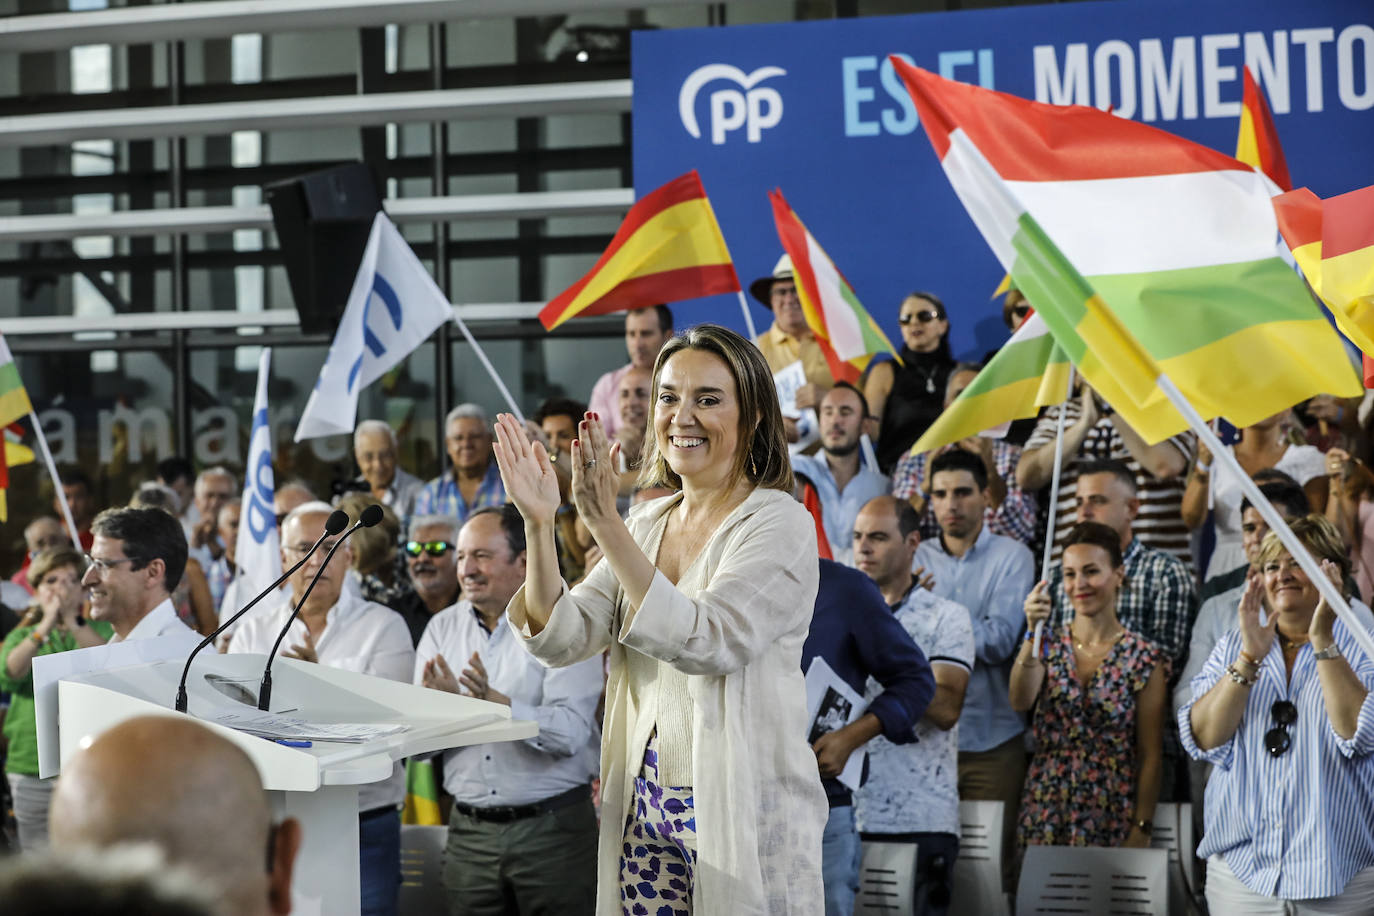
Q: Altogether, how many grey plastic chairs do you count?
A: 5